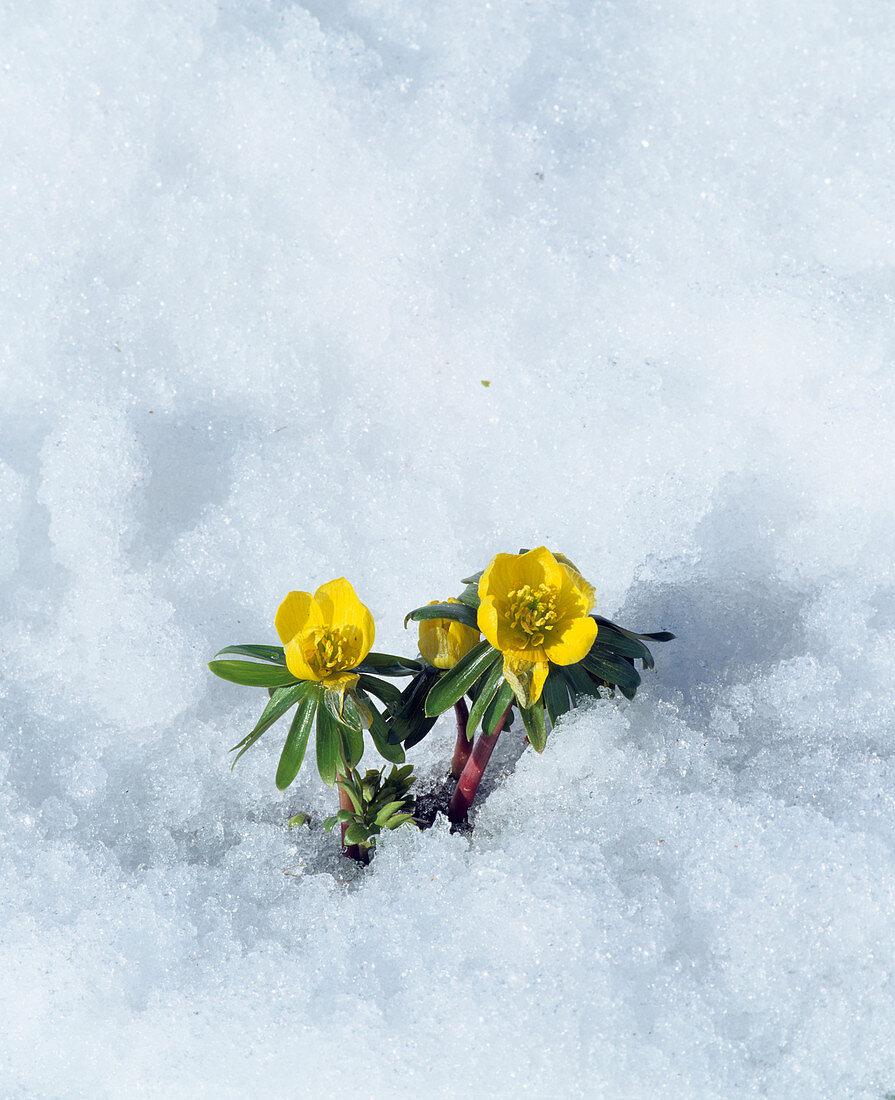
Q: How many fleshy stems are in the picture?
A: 3